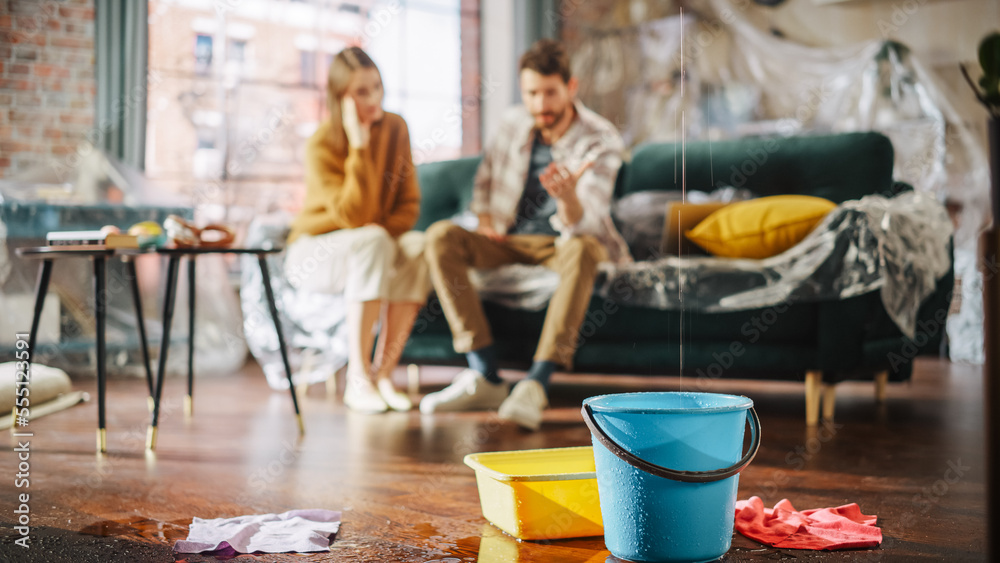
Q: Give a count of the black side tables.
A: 2